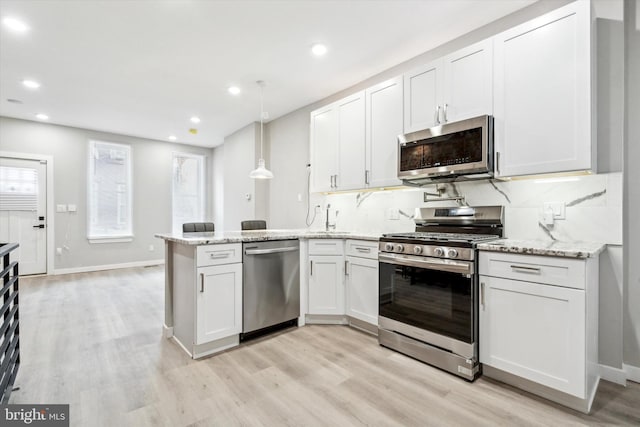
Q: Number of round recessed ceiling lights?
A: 7